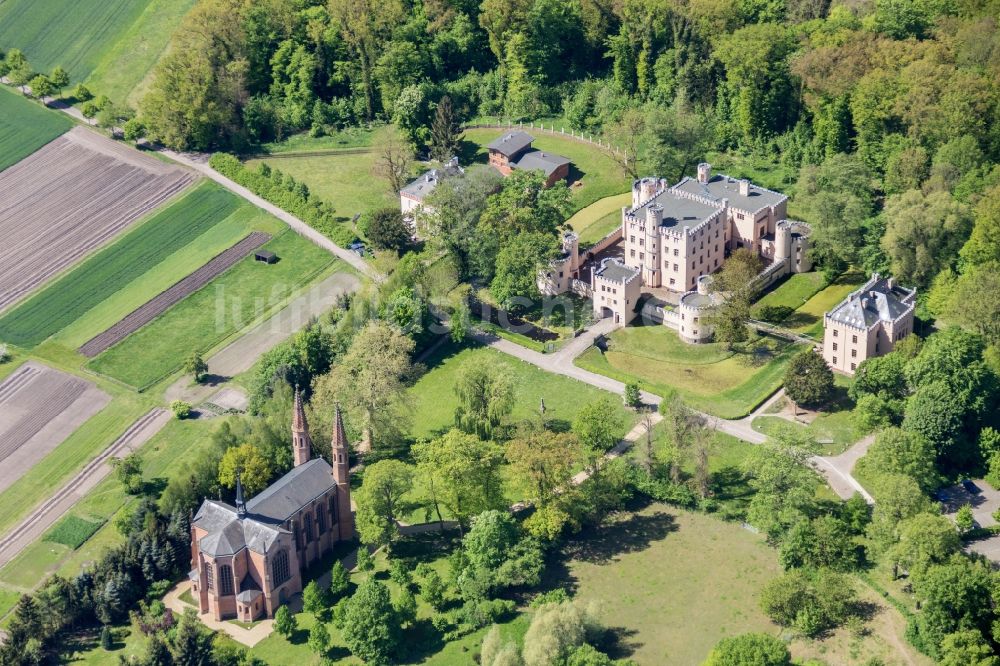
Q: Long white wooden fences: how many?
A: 1